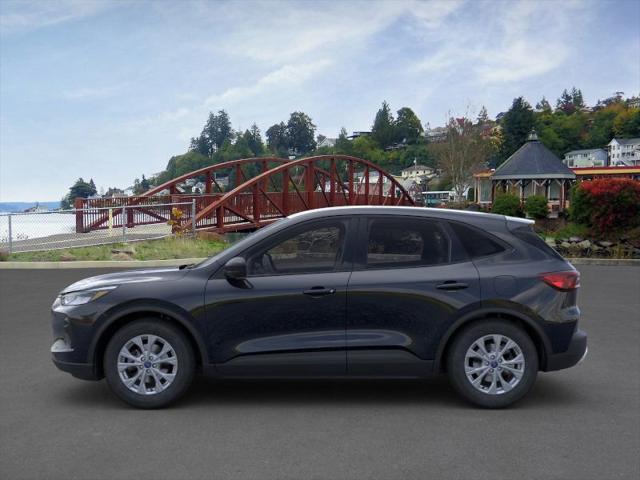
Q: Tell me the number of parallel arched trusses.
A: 2